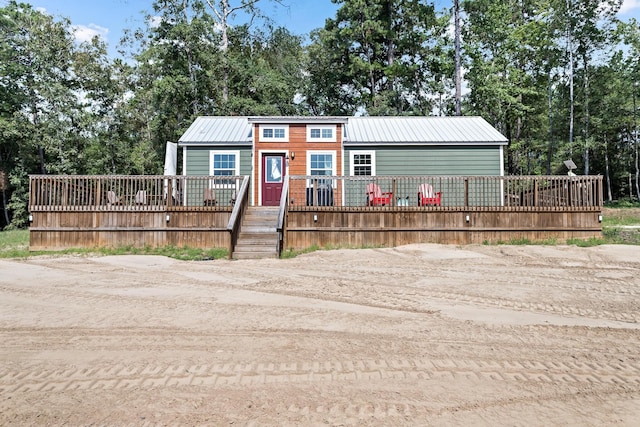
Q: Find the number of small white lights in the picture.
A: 5